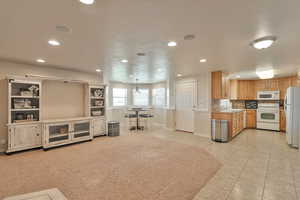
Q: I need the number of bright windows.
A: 3